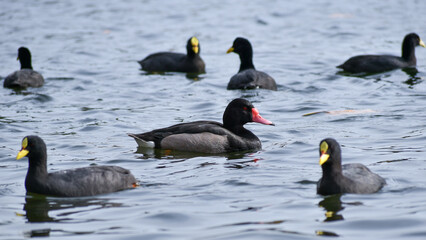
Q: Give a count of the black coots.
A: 6